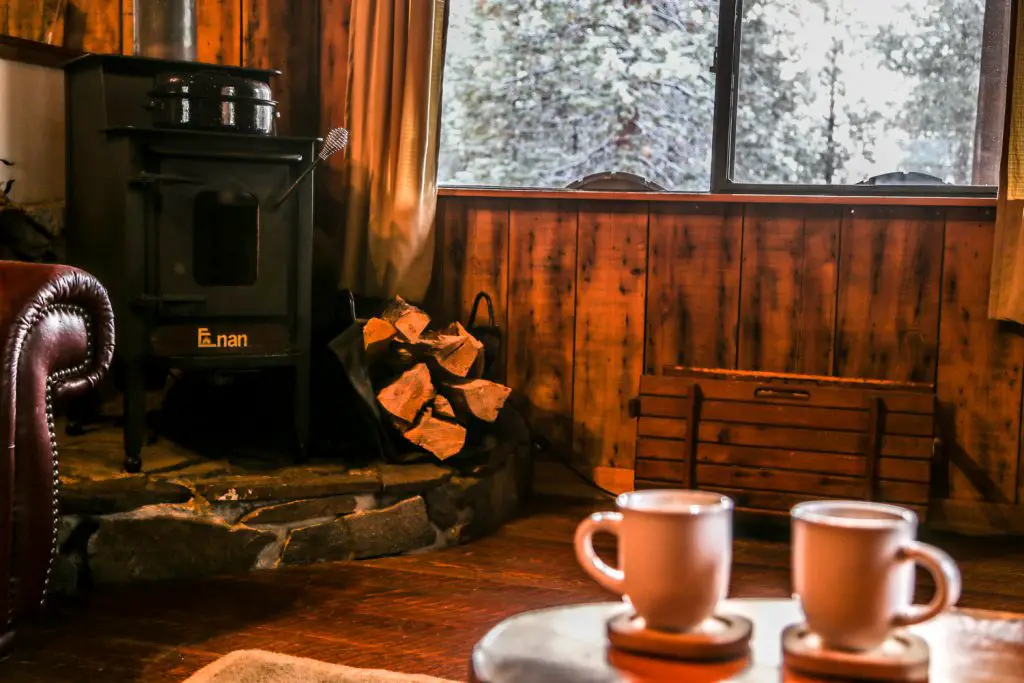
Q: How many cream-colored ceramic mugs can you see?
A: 2